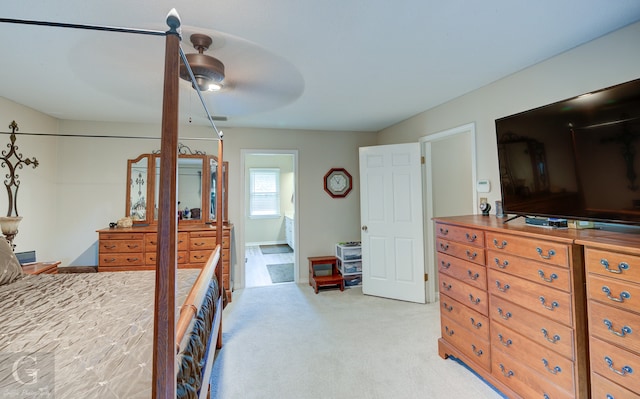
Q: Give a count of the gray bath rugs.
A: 2